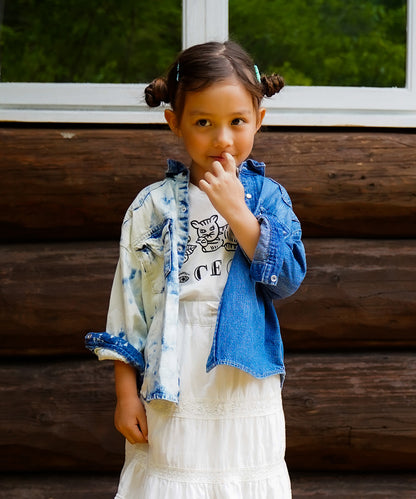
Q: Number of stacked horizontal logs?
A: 4